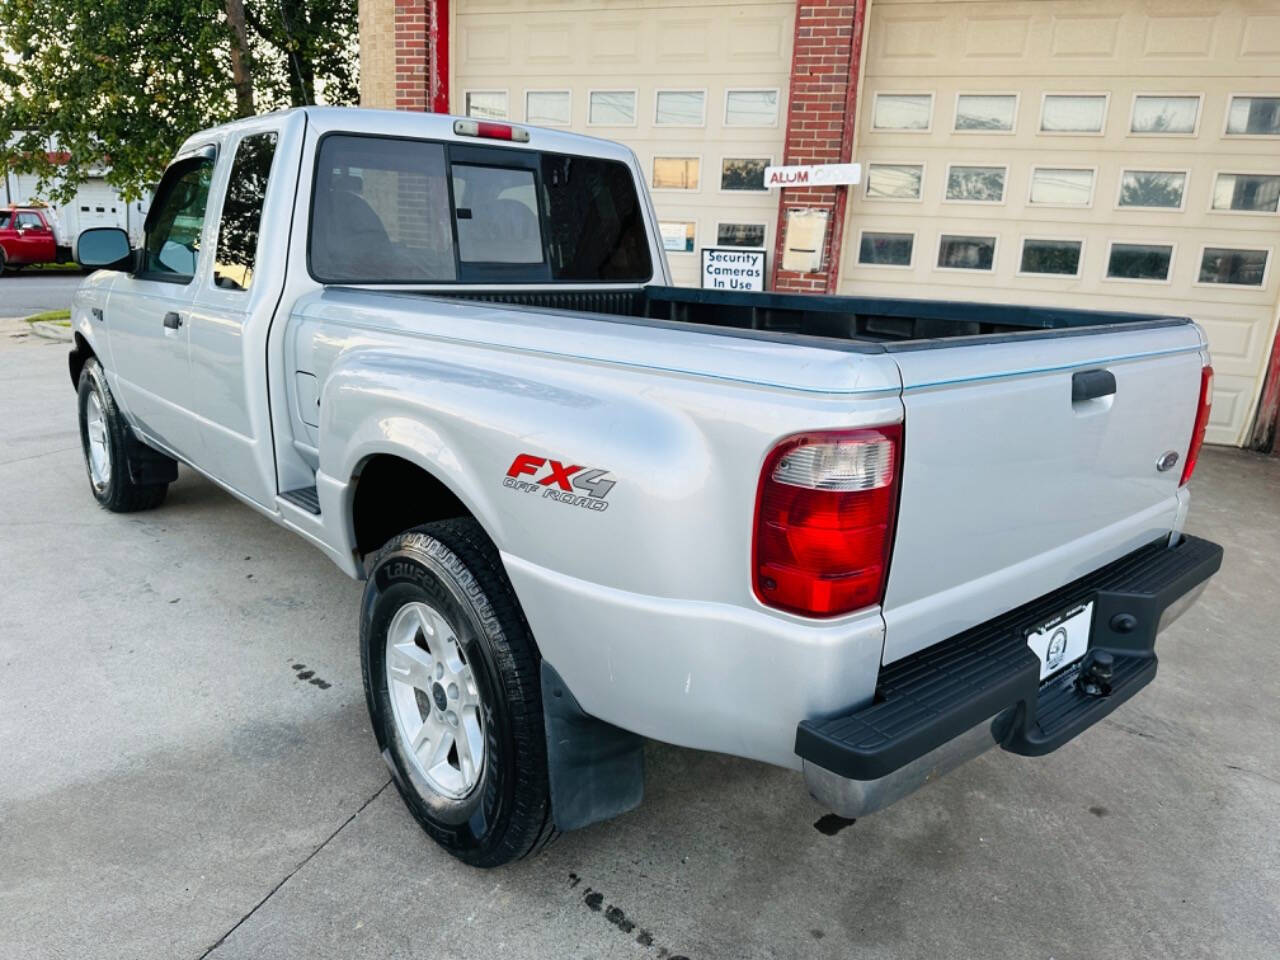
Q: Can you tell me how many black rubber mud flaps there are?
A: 2